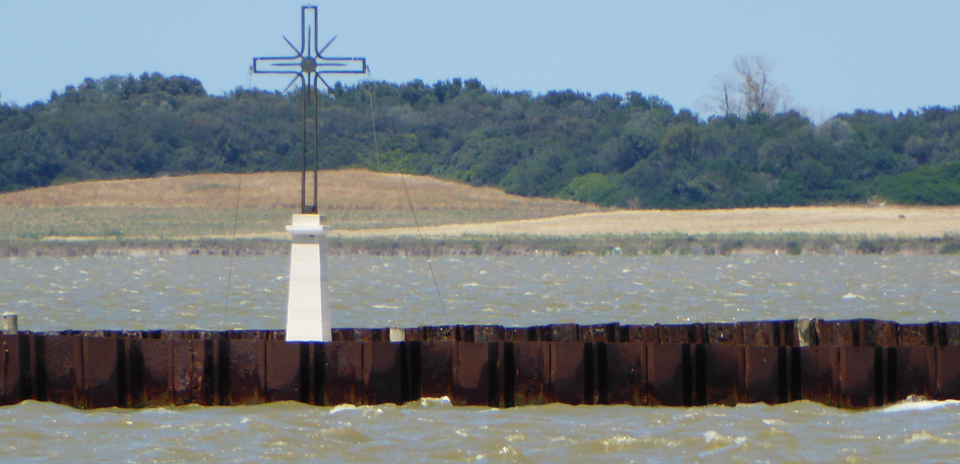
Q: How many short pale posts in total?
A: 3